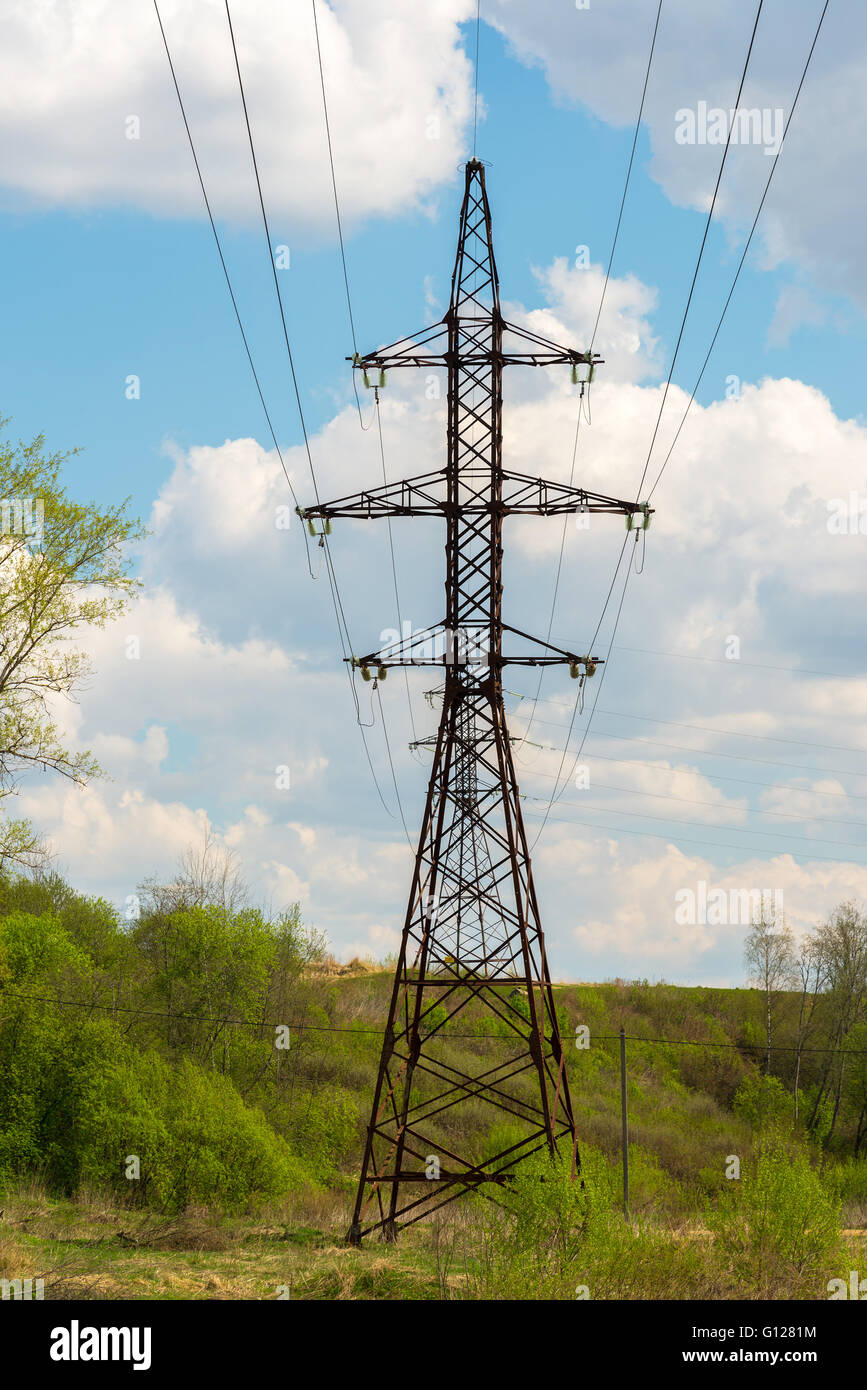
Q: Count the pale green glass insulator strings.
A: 12